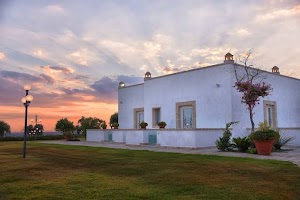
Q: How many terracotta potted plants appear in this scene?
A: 5